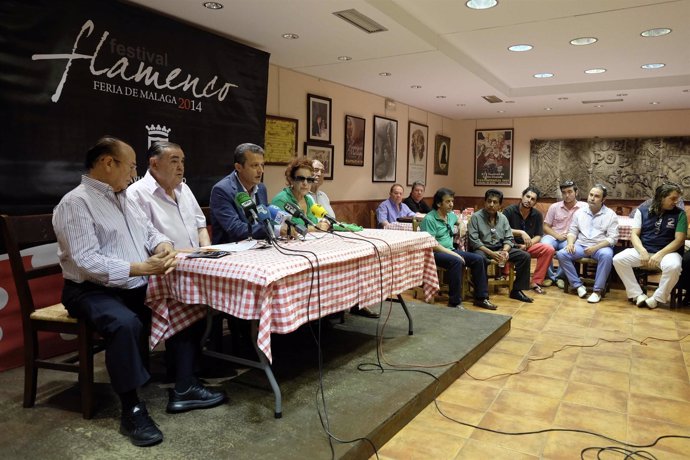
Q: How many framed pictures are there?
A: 8